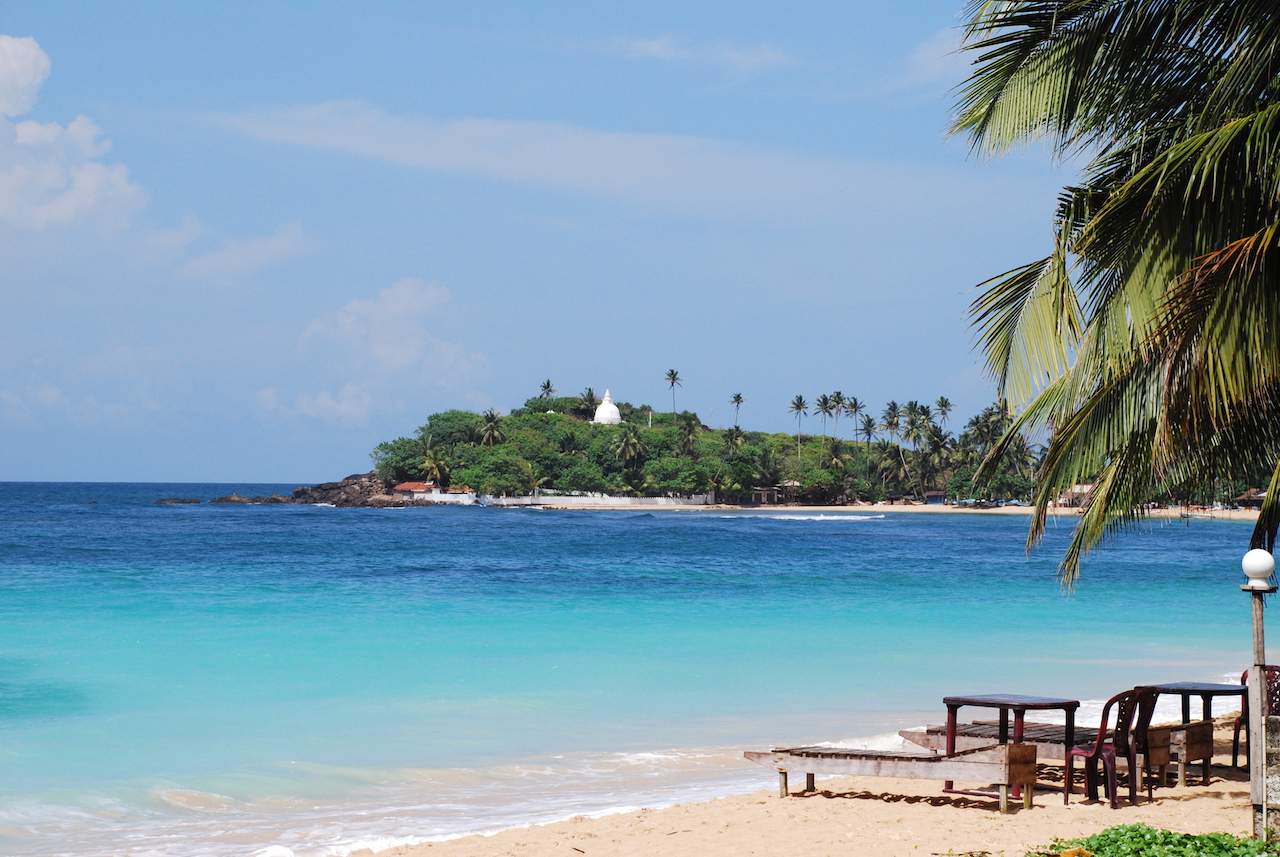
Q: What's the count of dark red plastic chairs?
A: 3